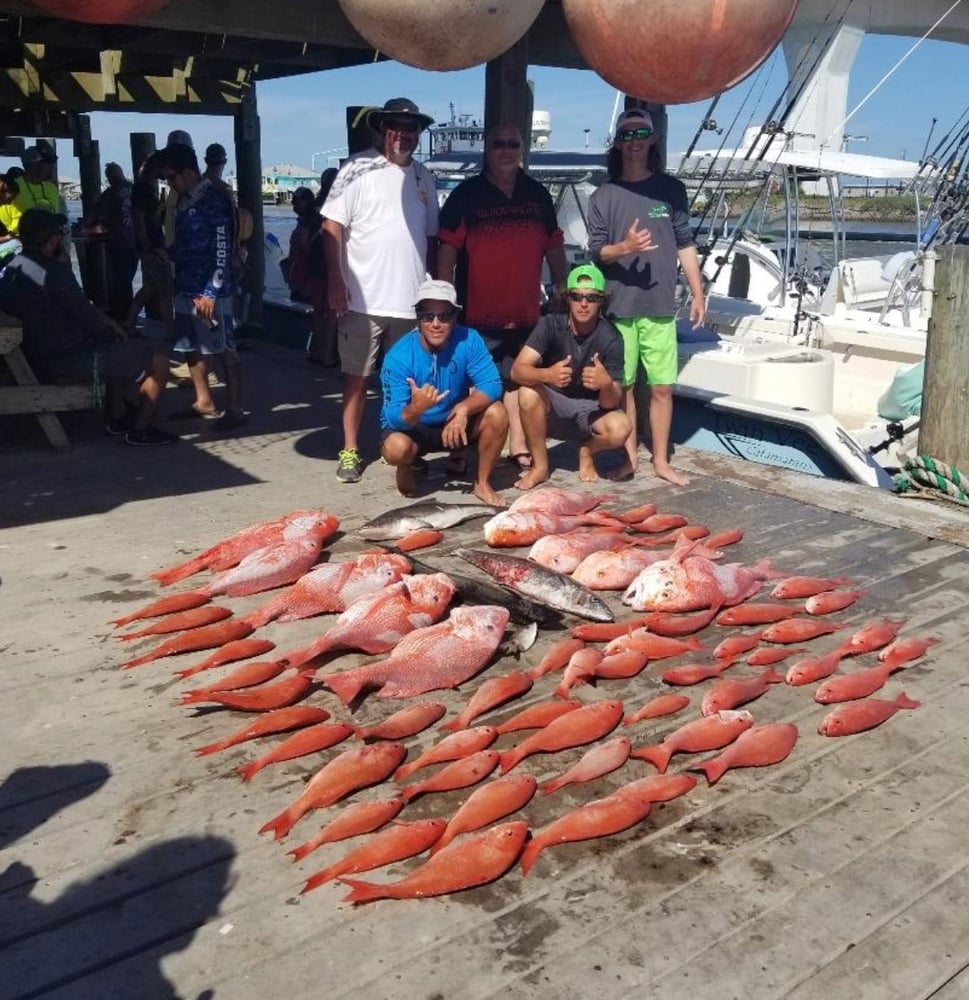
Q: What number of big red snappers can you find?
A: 10